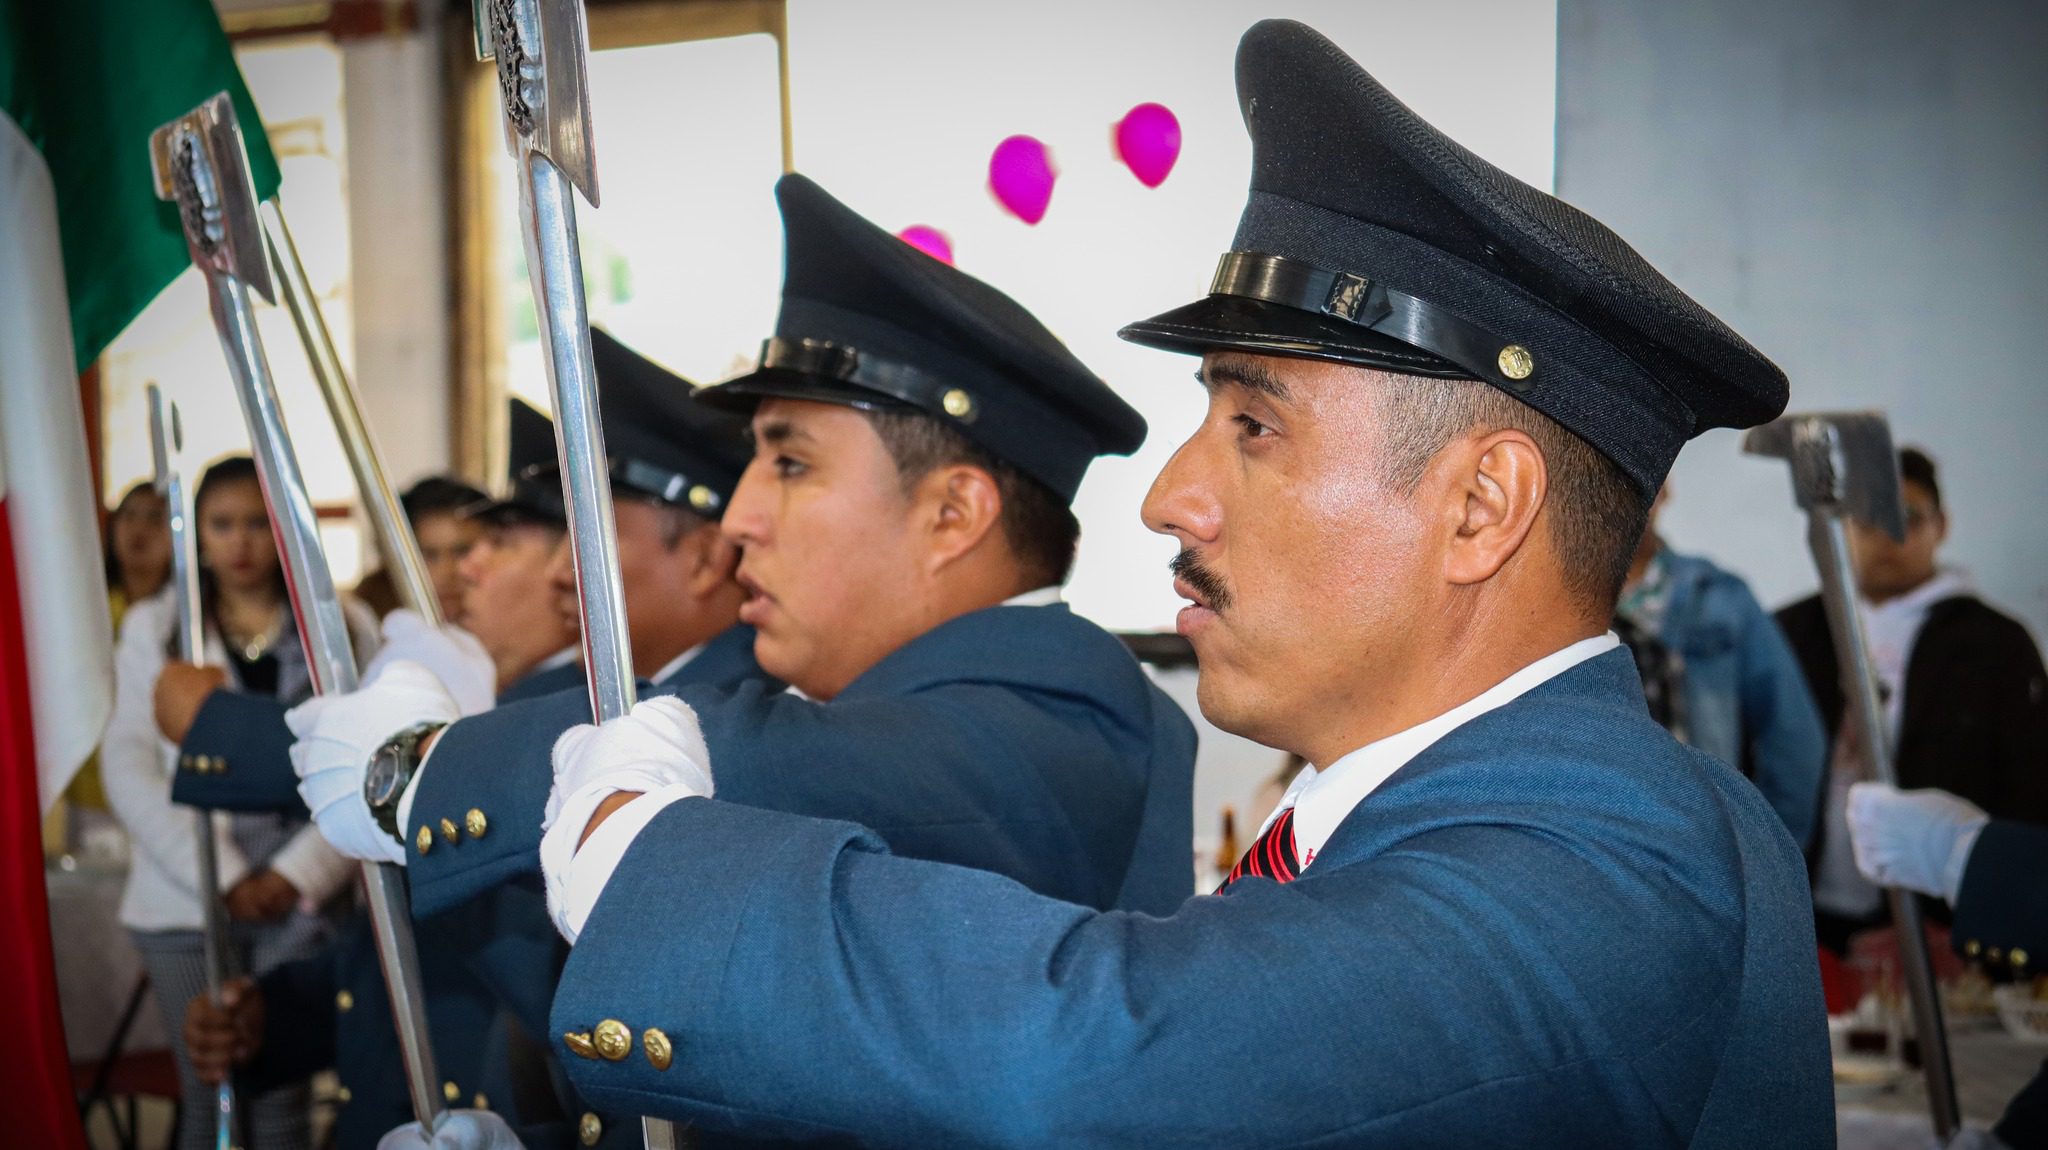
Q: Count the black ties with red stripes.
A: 1